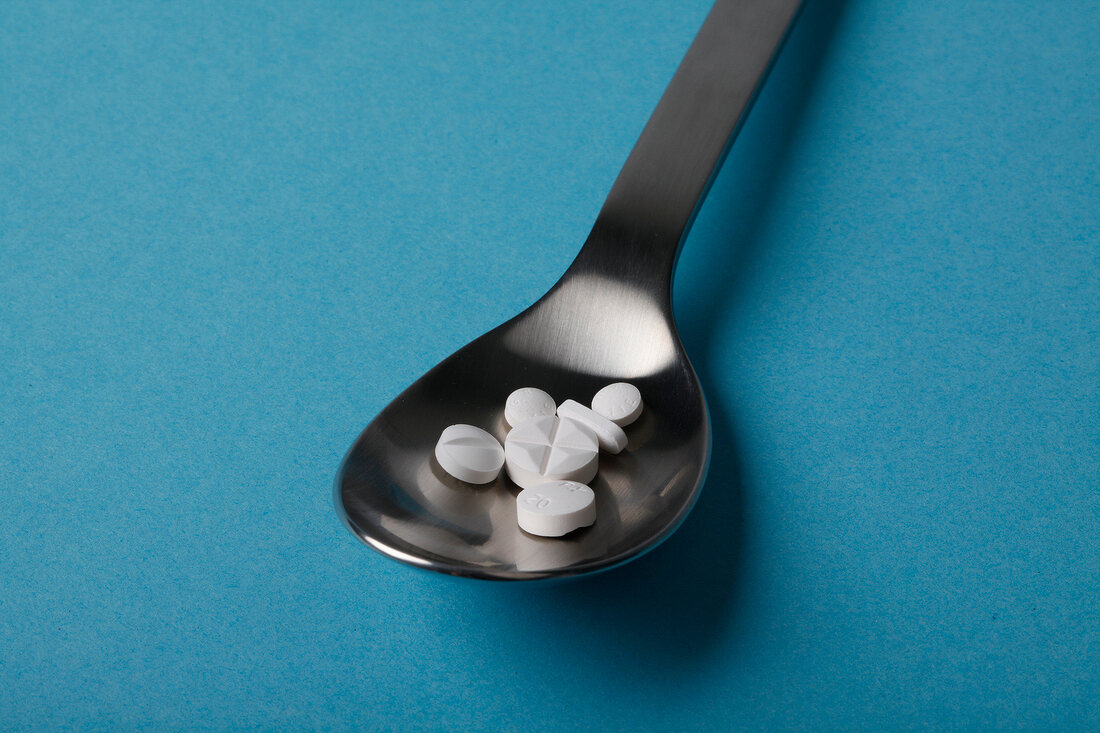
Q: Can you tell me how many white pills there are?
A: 6